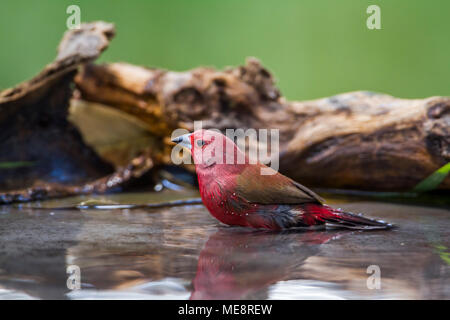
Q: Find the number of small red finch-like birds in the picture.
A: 1